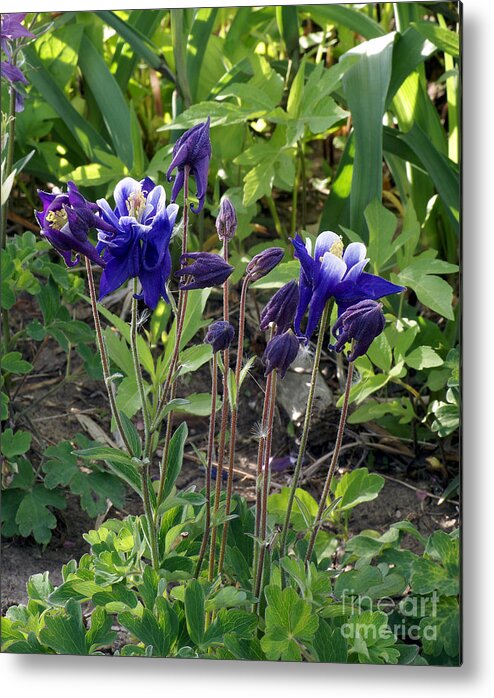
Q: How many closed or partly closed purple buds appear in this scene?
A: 8